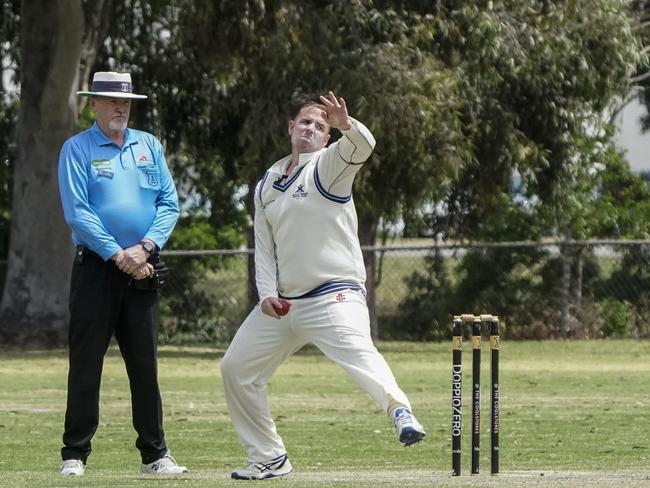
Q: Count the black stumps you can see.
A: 3